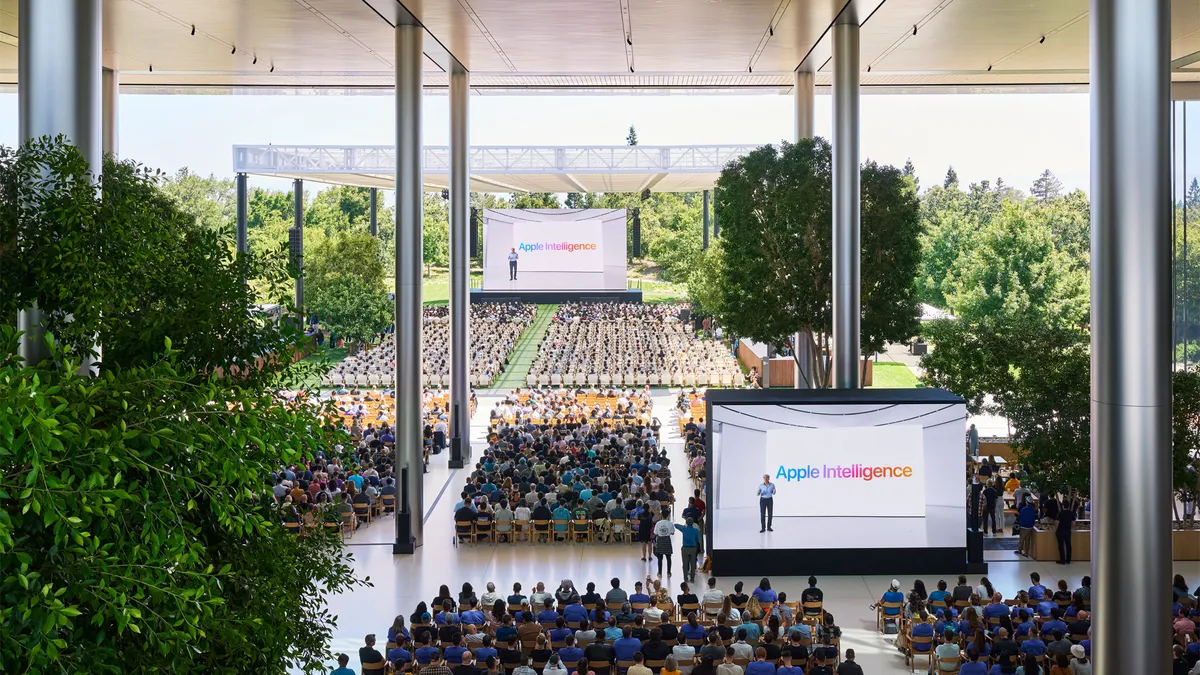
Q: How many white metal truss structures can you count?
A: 1